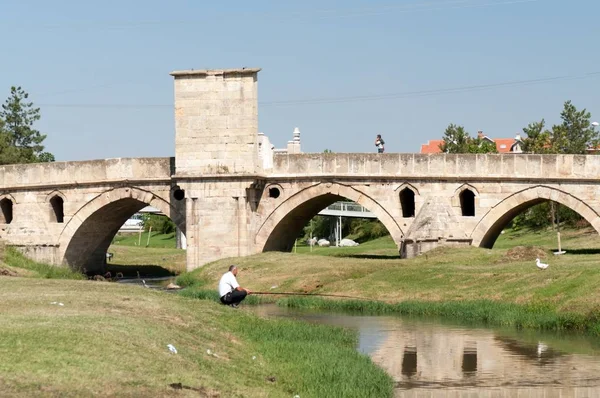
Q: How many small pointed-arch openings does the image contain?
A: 4